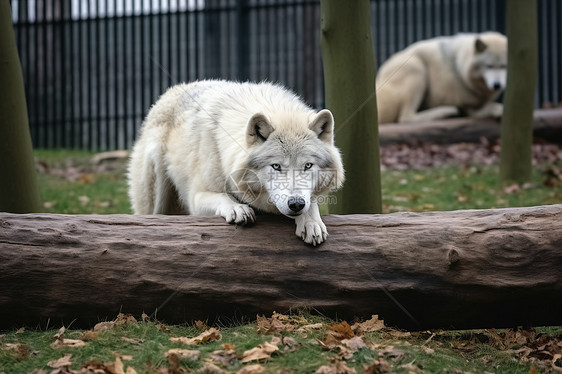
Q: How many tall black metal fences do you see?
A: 1